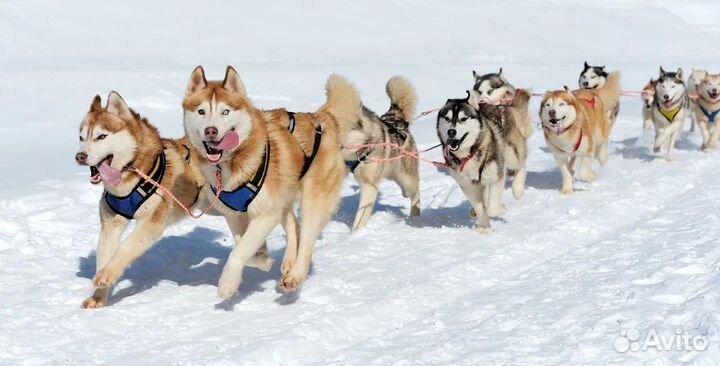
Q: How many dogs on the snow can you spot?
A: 11